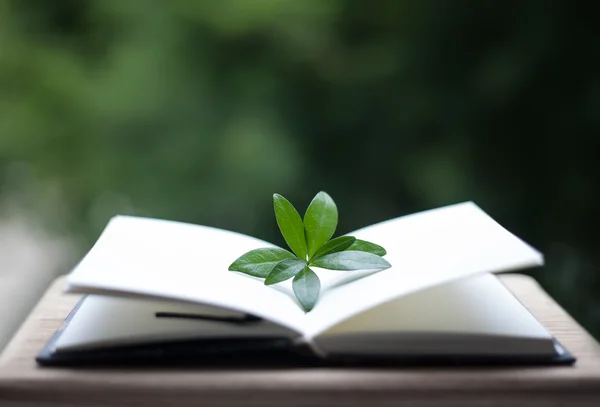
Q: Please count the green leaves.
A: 8